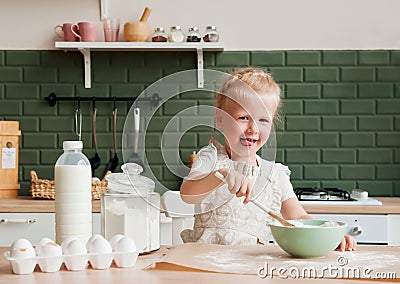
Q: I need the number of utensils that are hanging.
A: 4